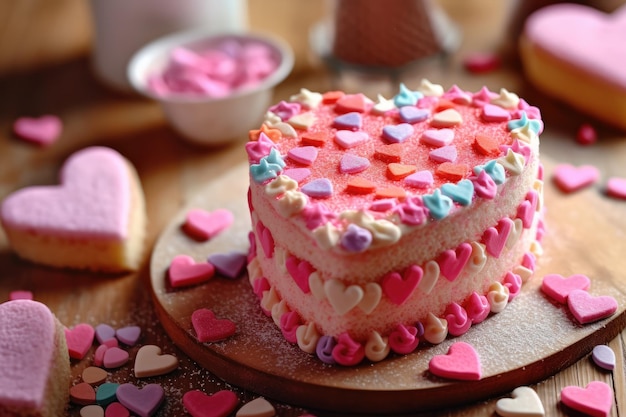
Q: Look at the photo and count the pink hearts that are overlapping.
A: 2